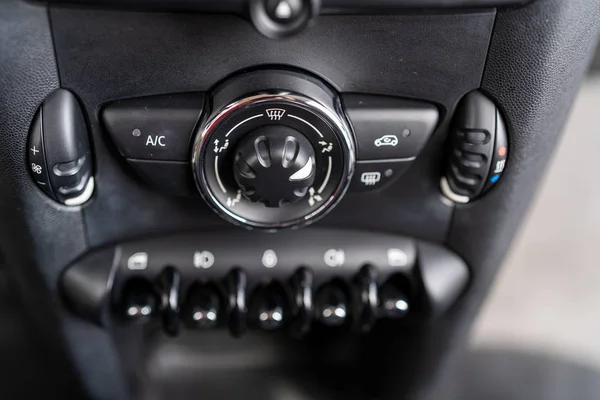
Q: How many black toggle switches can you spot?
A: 5